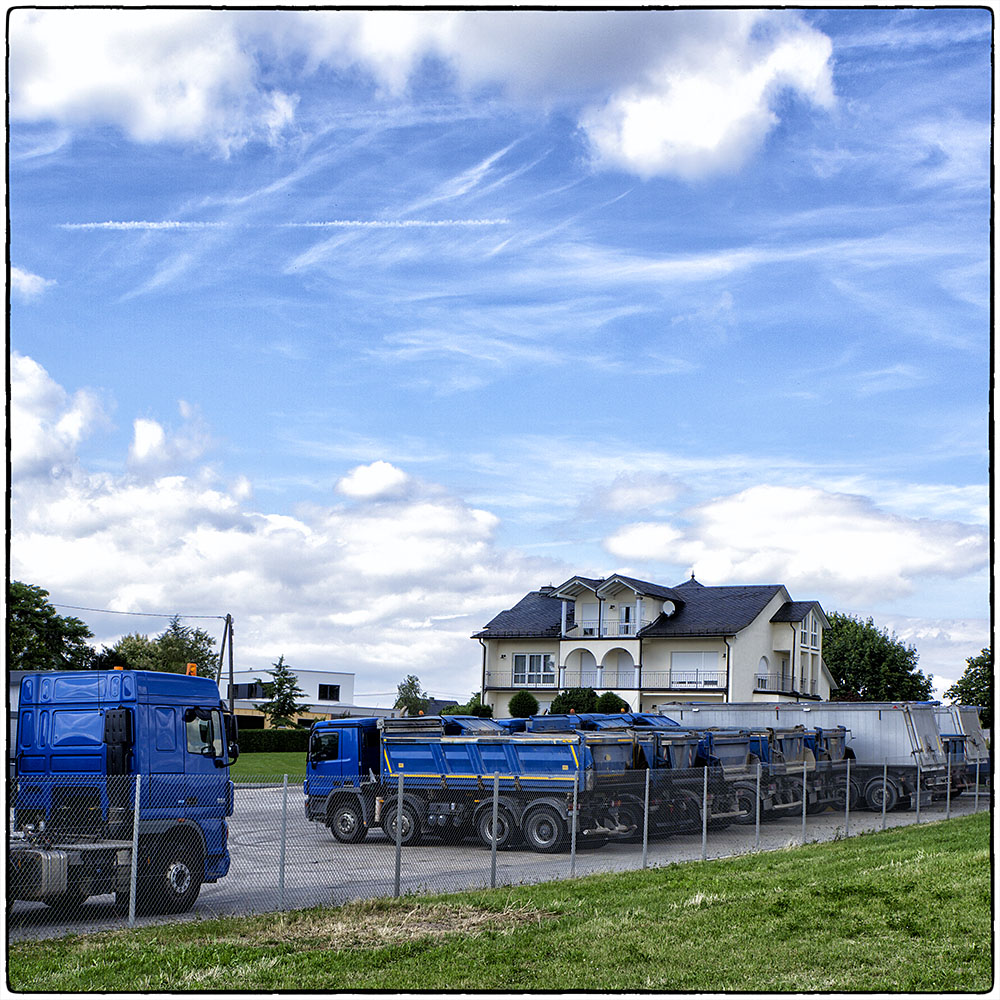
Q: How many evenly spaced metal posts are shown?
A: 14